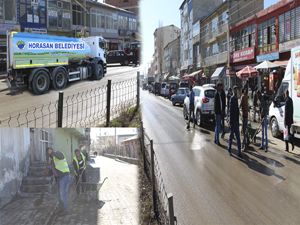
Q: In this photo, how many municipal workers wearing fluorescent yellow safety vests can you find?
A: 2